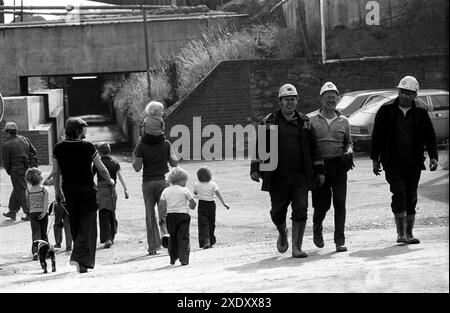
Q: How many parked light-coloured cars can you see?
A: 2